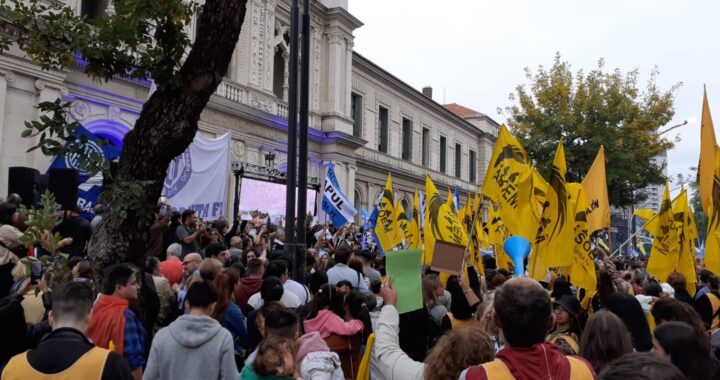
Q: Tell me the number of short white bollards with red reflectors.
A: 0